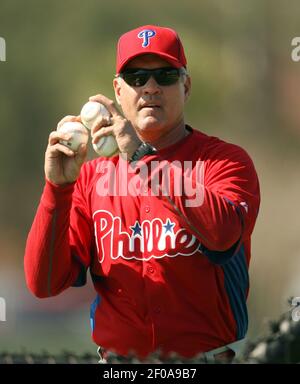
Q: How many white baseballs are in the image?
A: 3